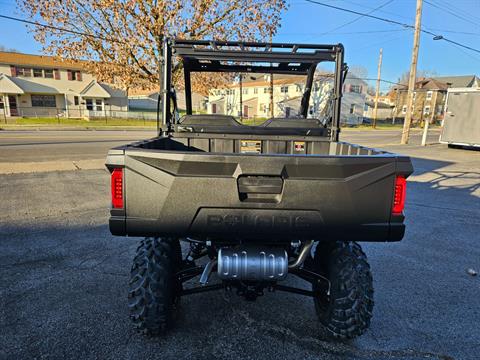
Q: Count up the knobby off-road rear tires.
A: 2